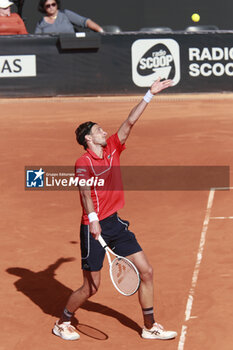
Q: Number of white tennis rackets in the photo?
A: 1